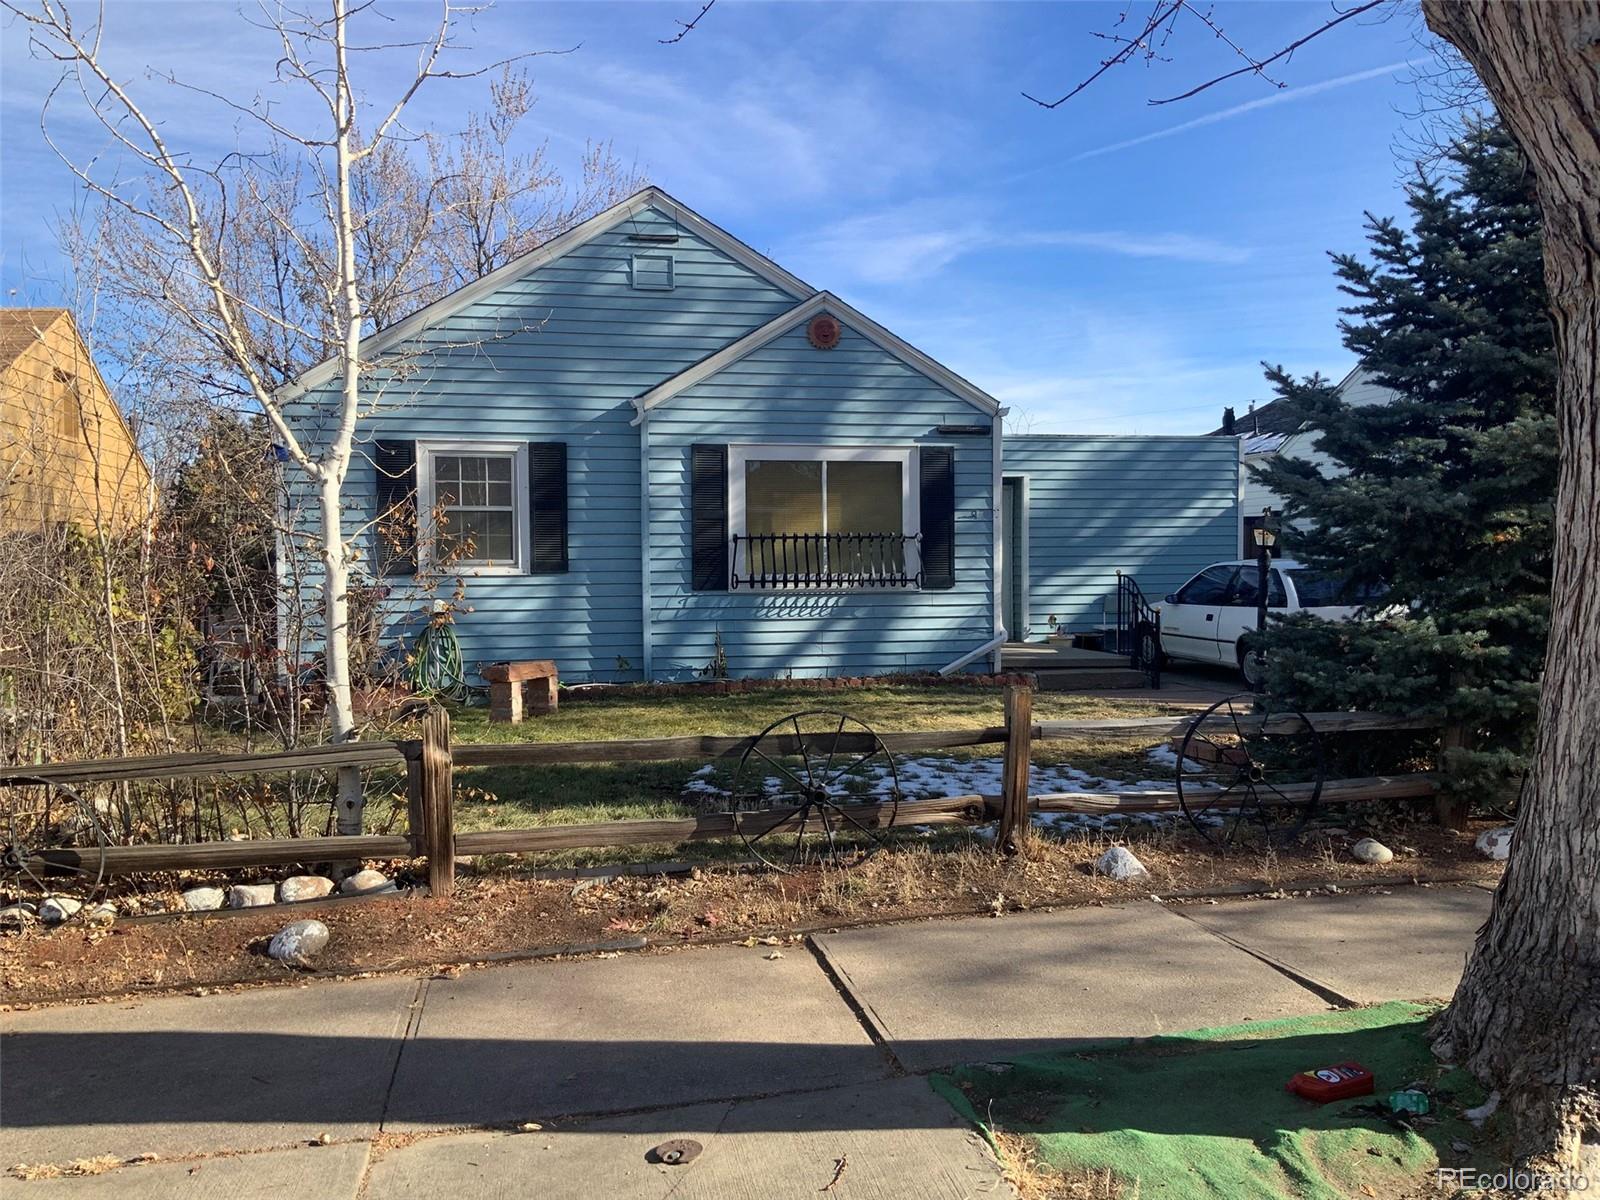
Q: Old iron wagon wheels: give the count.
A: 3